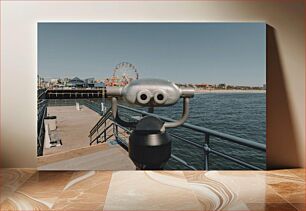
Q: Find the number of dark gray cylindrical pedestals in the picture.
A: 1